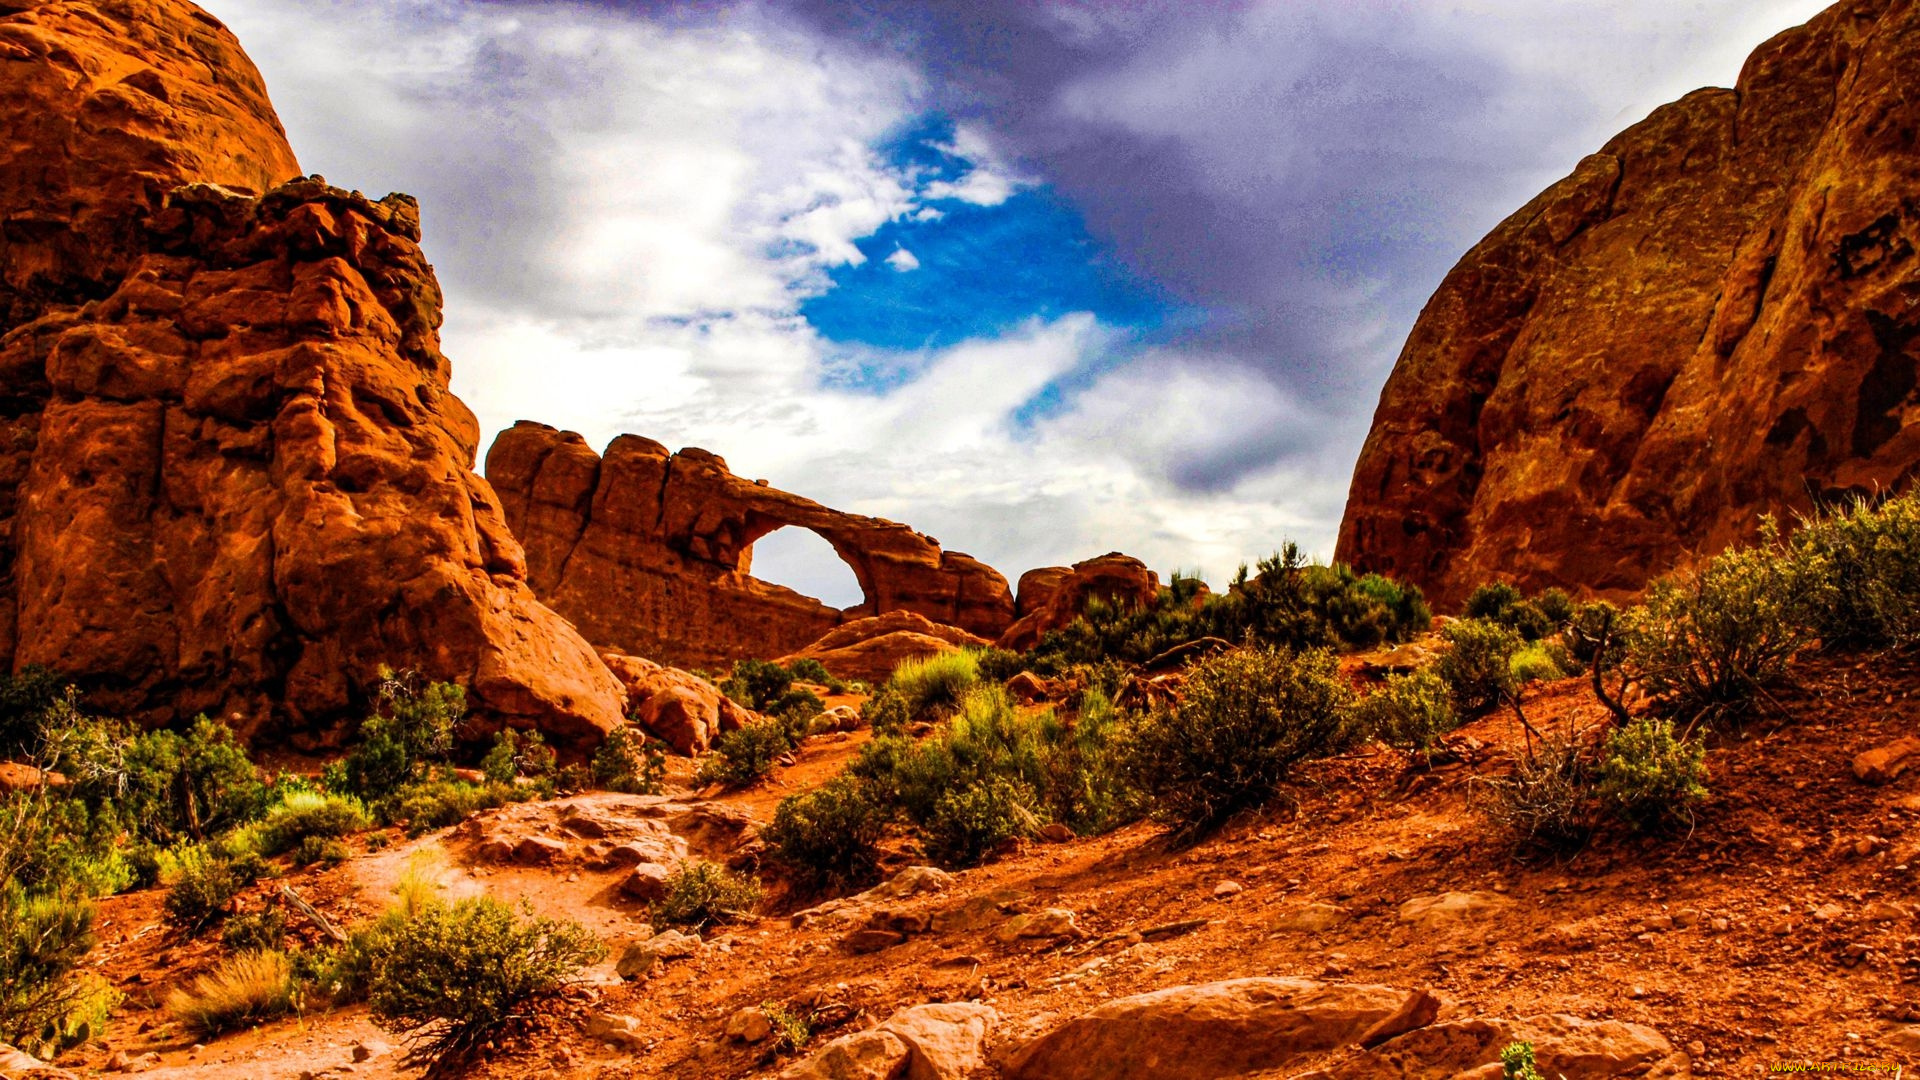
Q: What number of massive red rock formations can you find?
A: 3